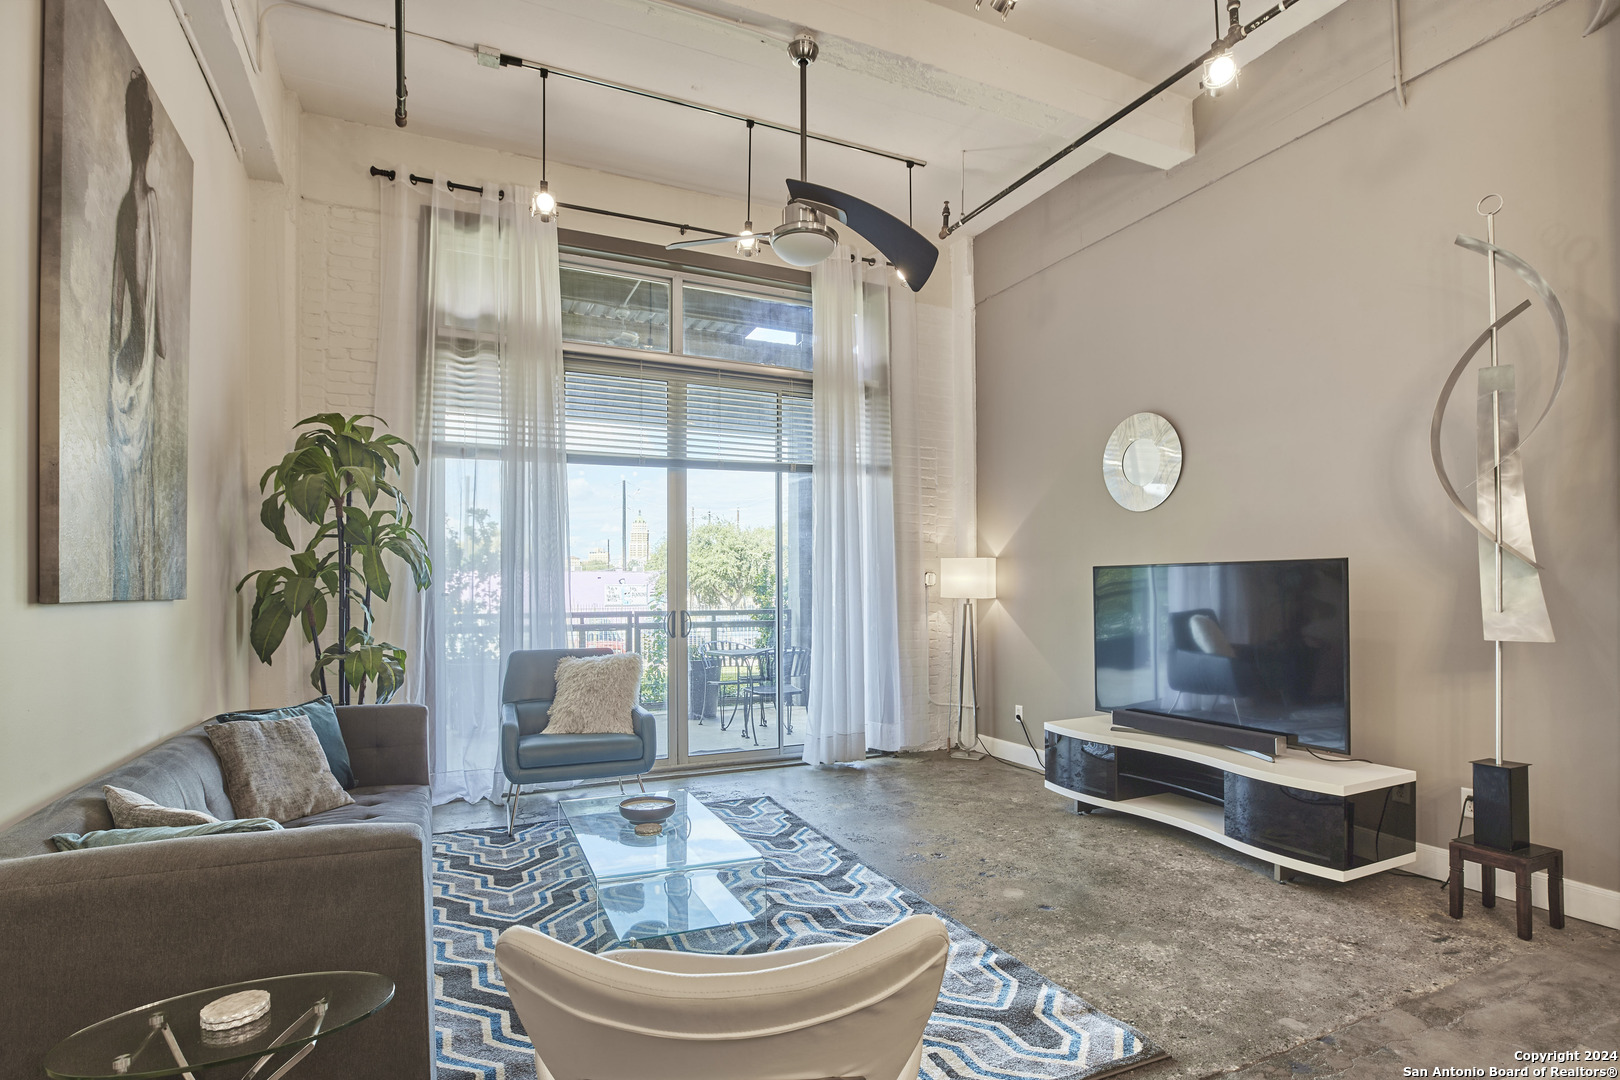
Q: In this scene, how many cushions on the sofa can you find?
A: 4